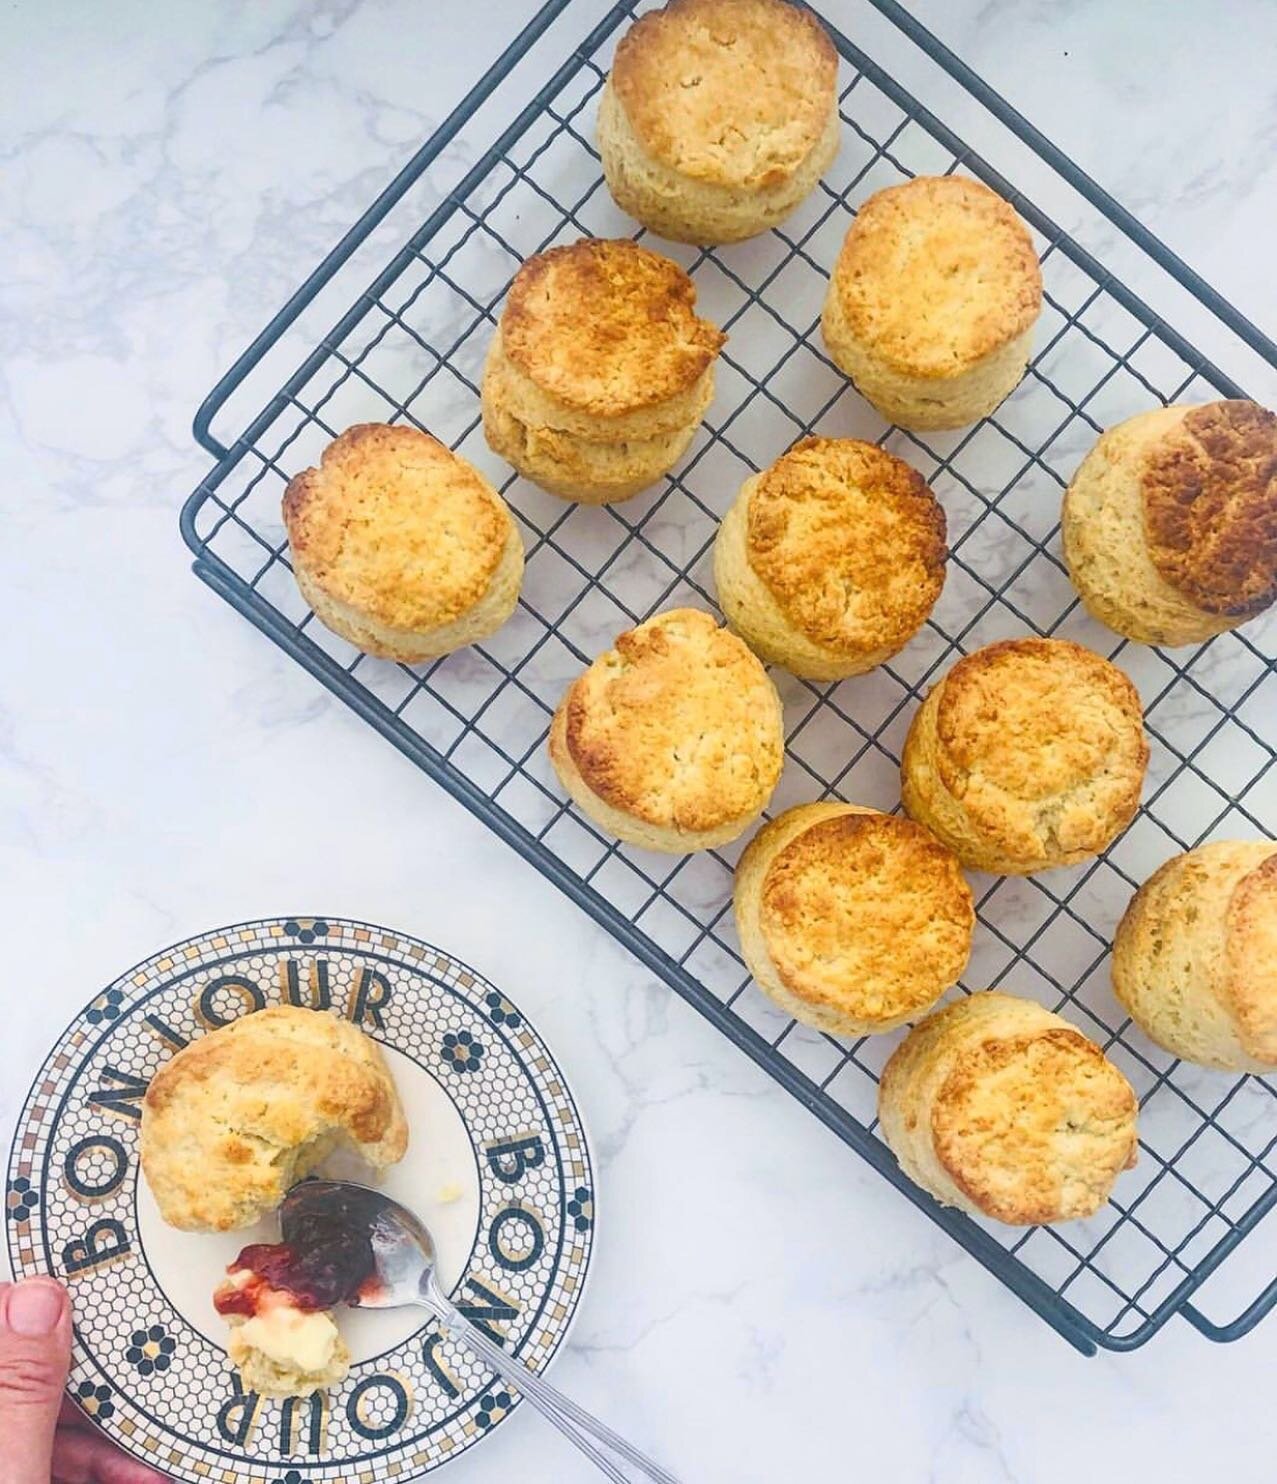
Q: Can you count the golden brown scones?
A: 12